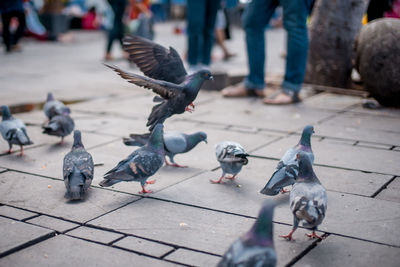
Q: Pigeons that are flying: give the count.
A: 1